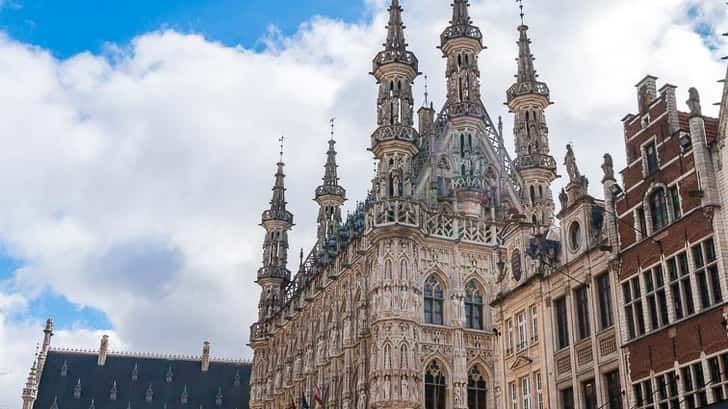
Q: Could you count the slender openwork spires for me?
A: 5